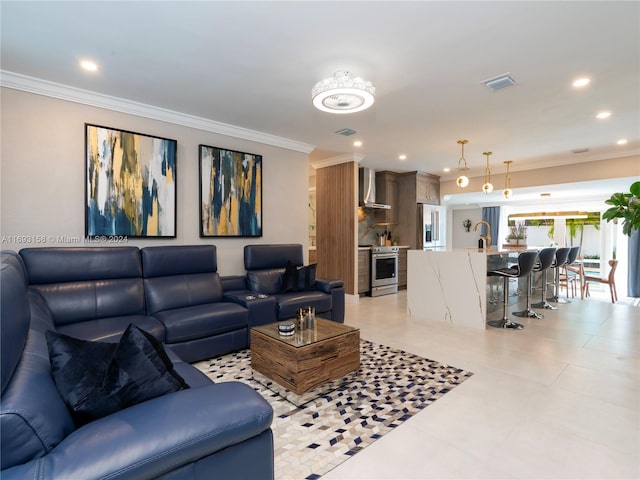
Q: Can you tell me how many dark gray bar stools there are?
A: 4